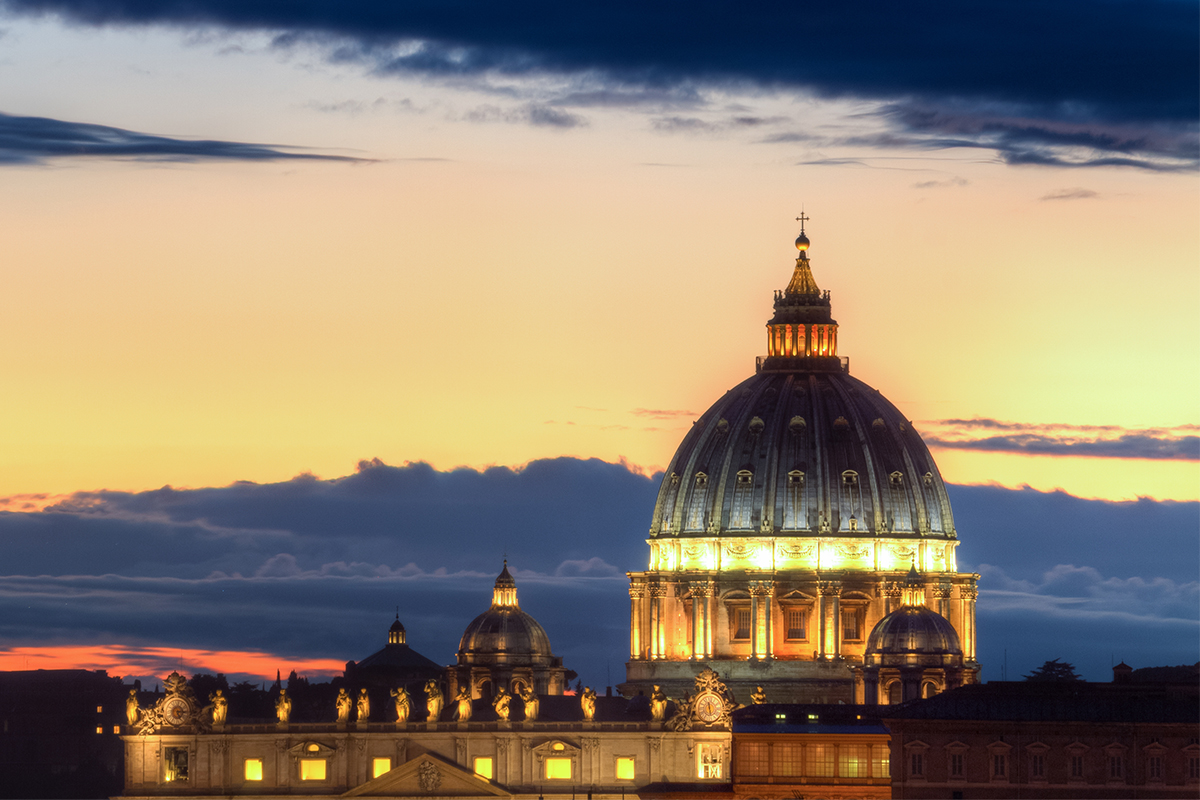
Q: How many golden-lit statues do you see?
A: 13